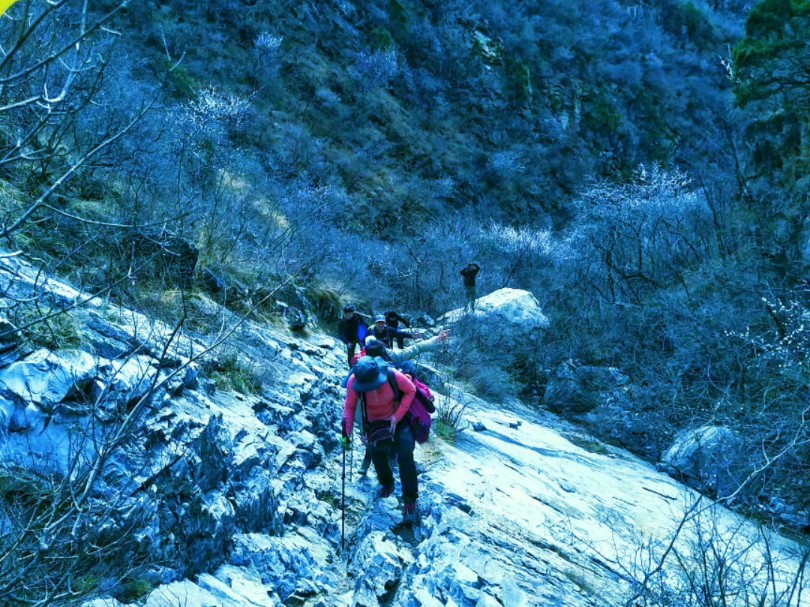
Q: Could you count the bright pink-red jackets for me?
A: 1